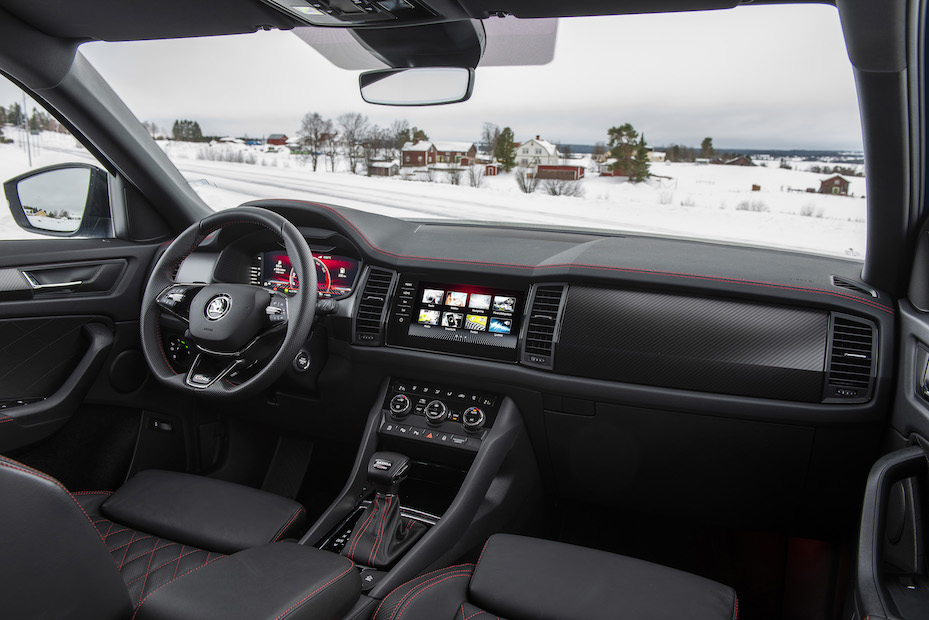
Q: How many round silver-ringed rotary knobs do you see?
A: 3